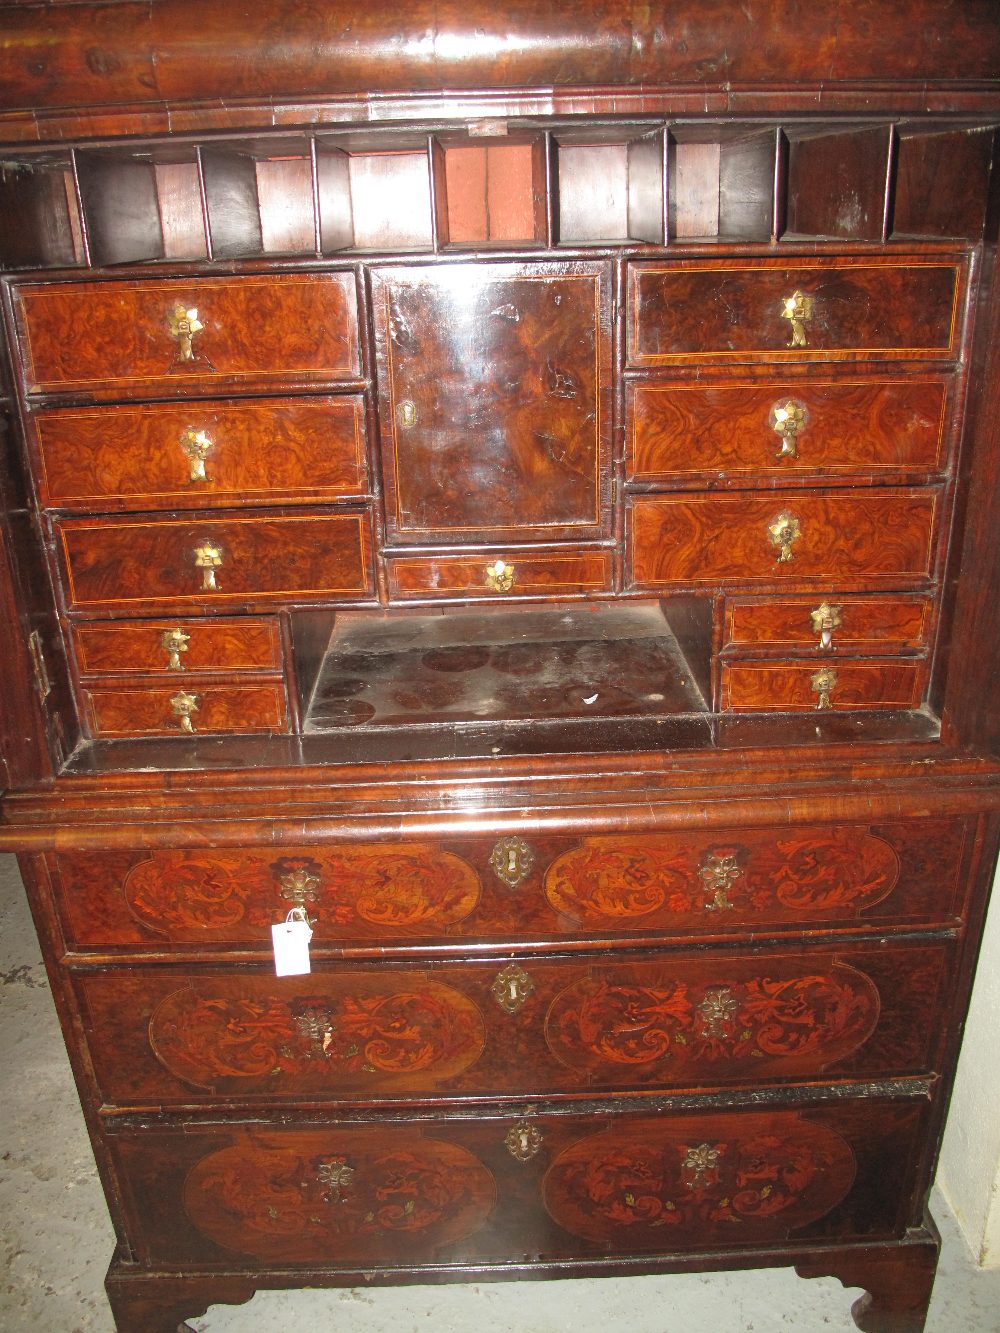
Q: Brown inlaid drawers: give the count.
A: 14